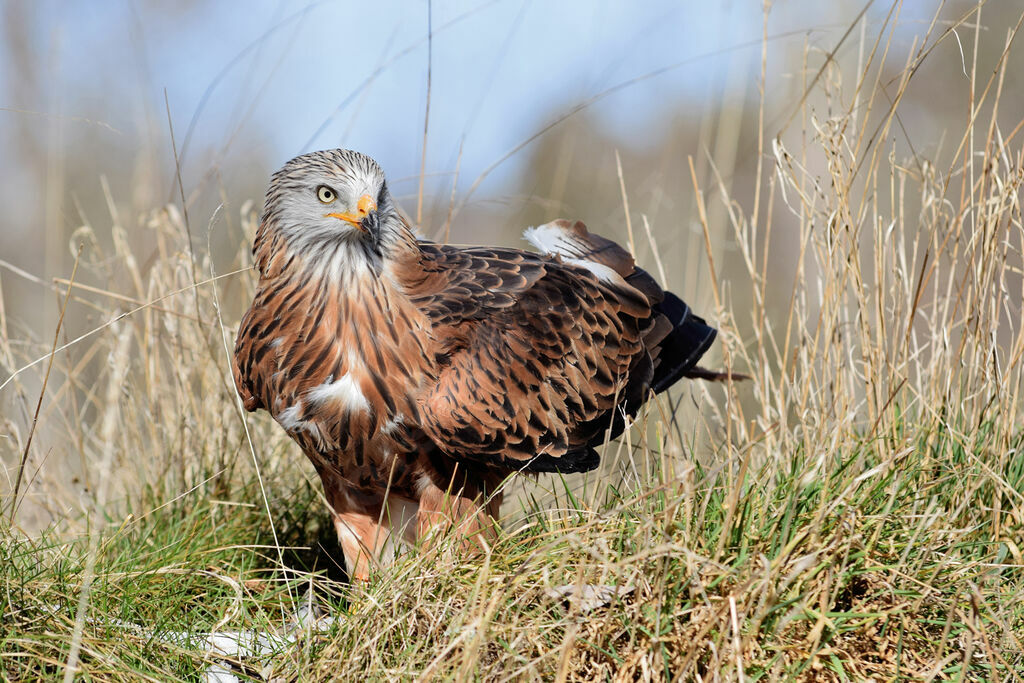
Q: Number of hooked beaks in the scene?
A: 1